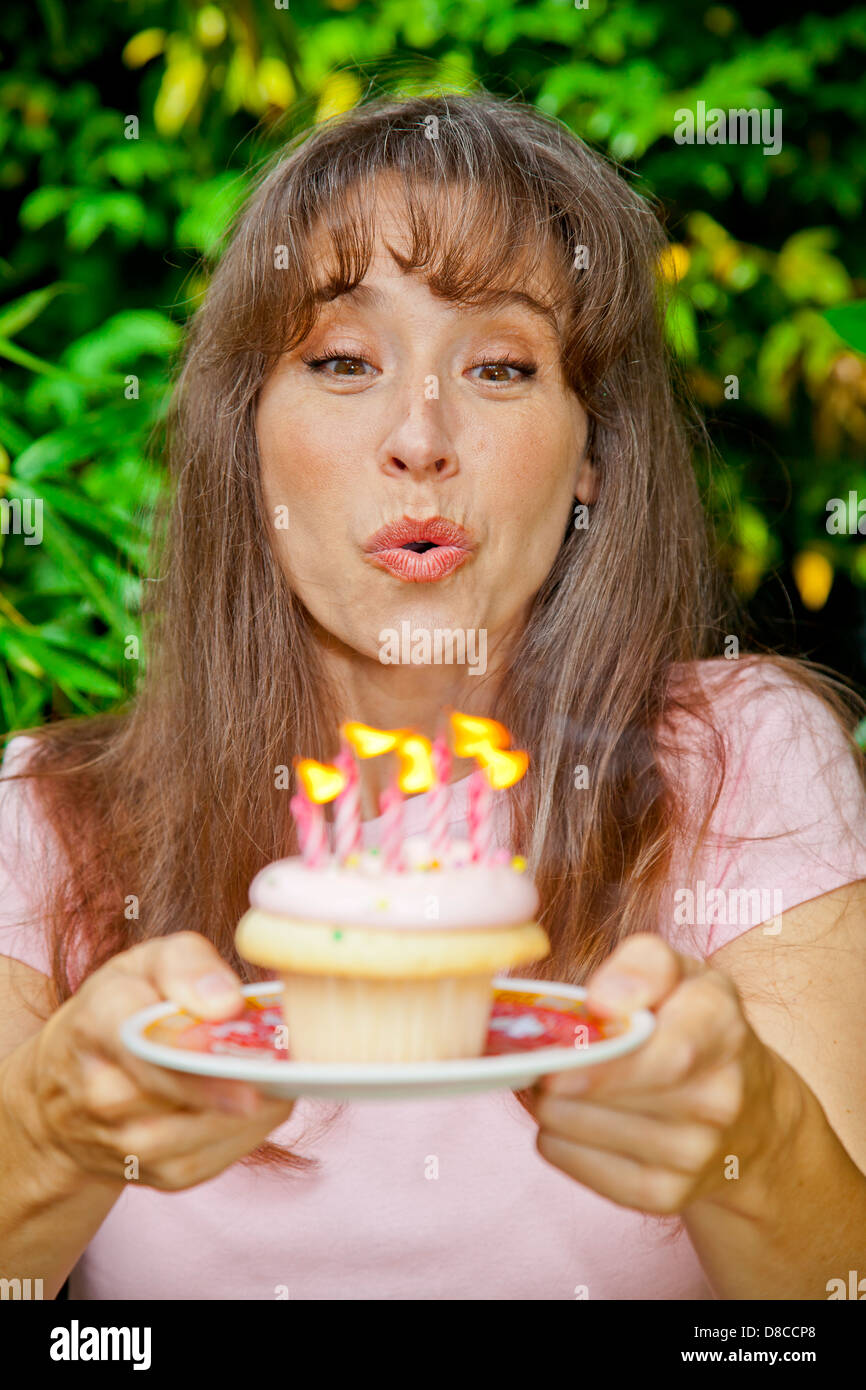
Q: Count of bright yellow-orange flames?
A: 5